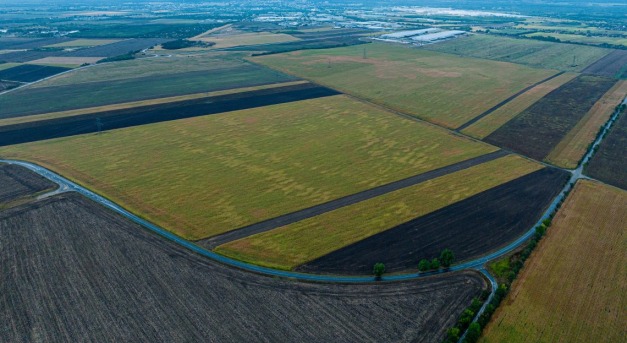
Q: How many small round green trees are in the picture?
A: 4